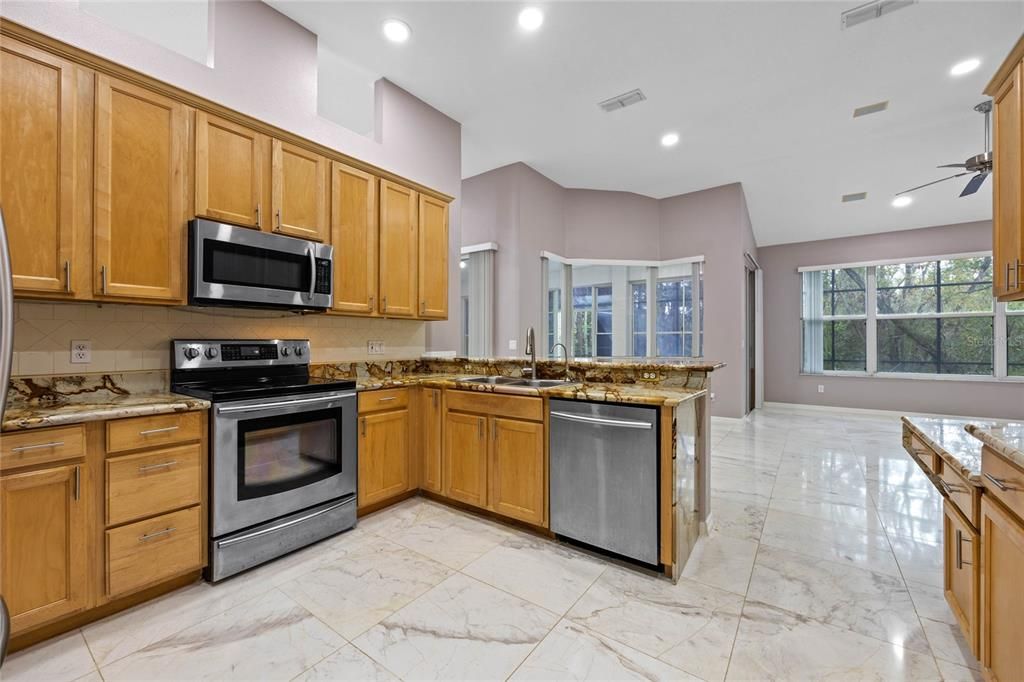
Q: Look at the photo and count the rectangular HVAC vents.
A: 4